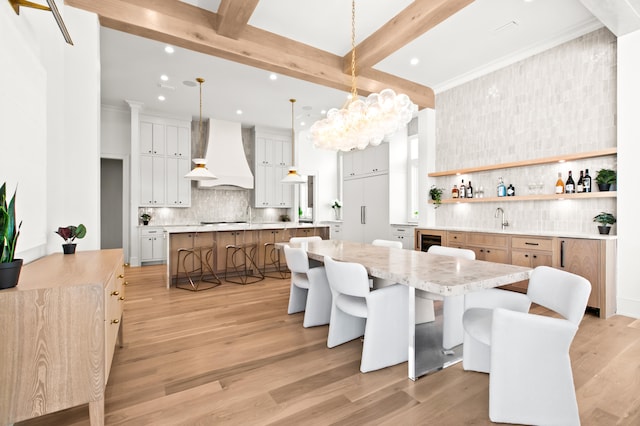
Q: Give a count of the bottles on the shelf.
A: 9